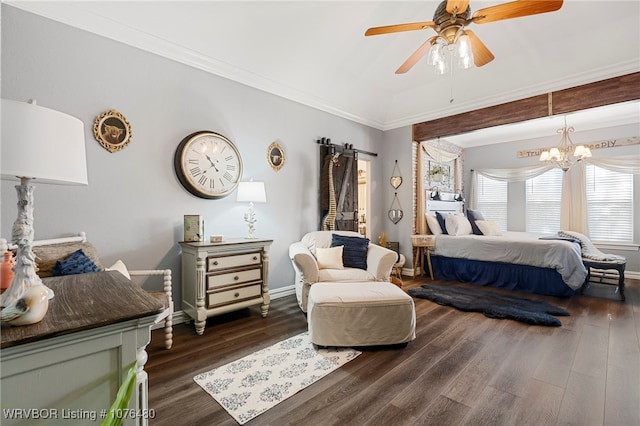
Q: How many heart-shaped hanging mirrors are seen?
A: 2